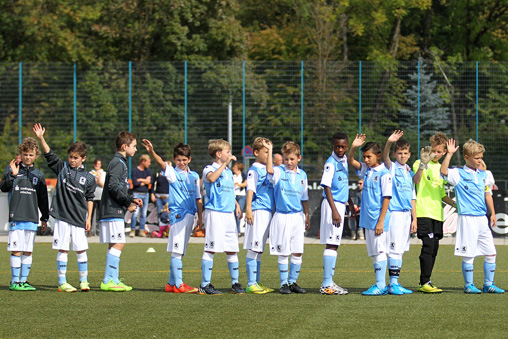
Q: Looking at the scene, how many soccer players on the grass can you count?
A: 12